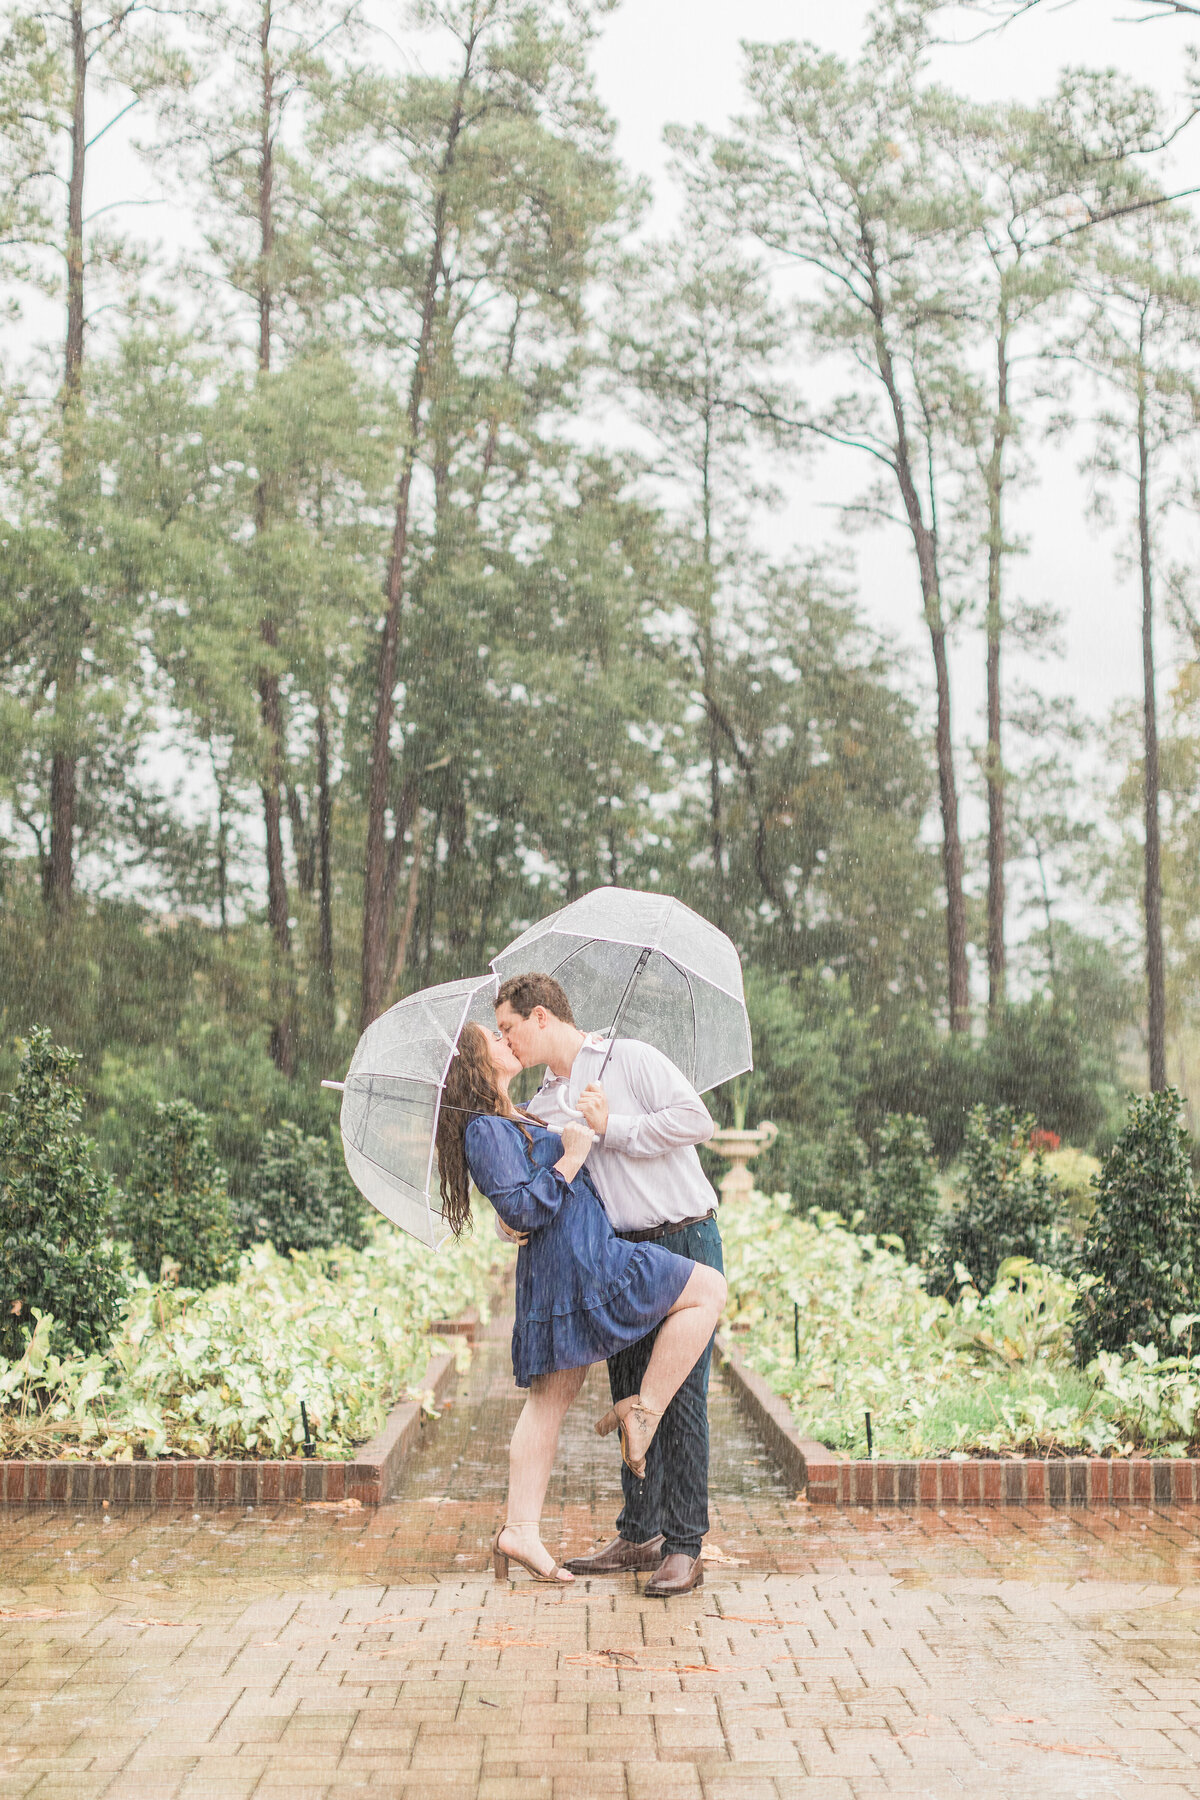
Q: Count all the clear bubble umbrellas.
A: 2